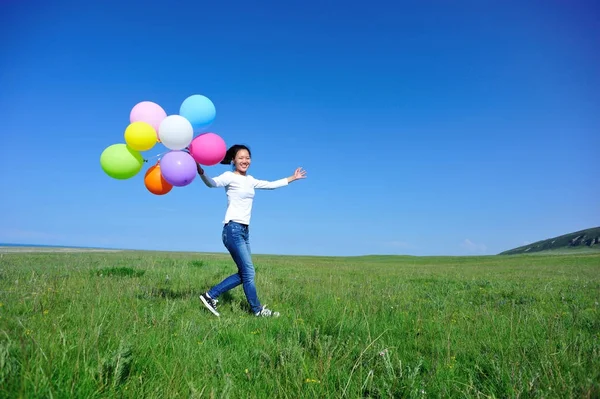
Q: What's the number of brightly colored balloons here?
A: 8